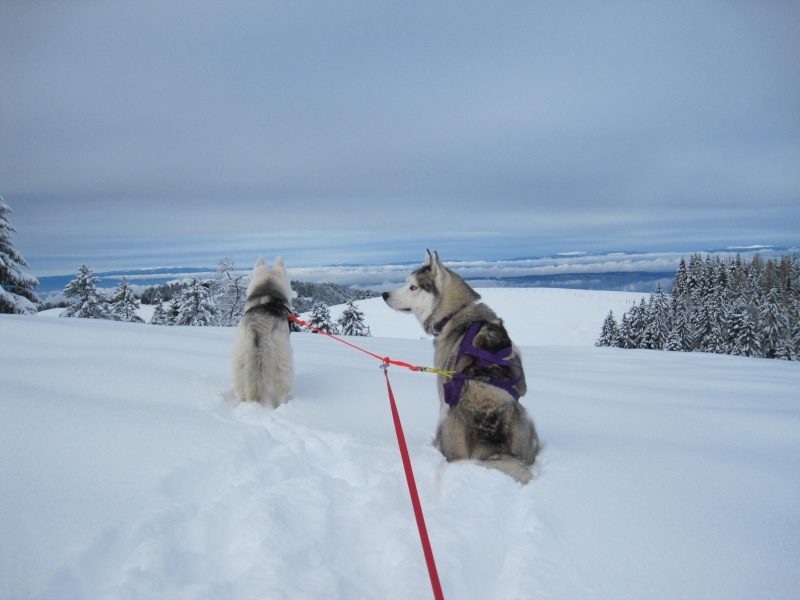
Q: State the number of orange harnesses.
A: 0